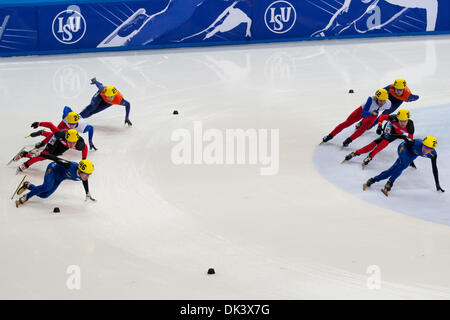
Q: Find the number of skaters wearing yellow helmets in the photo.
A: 8